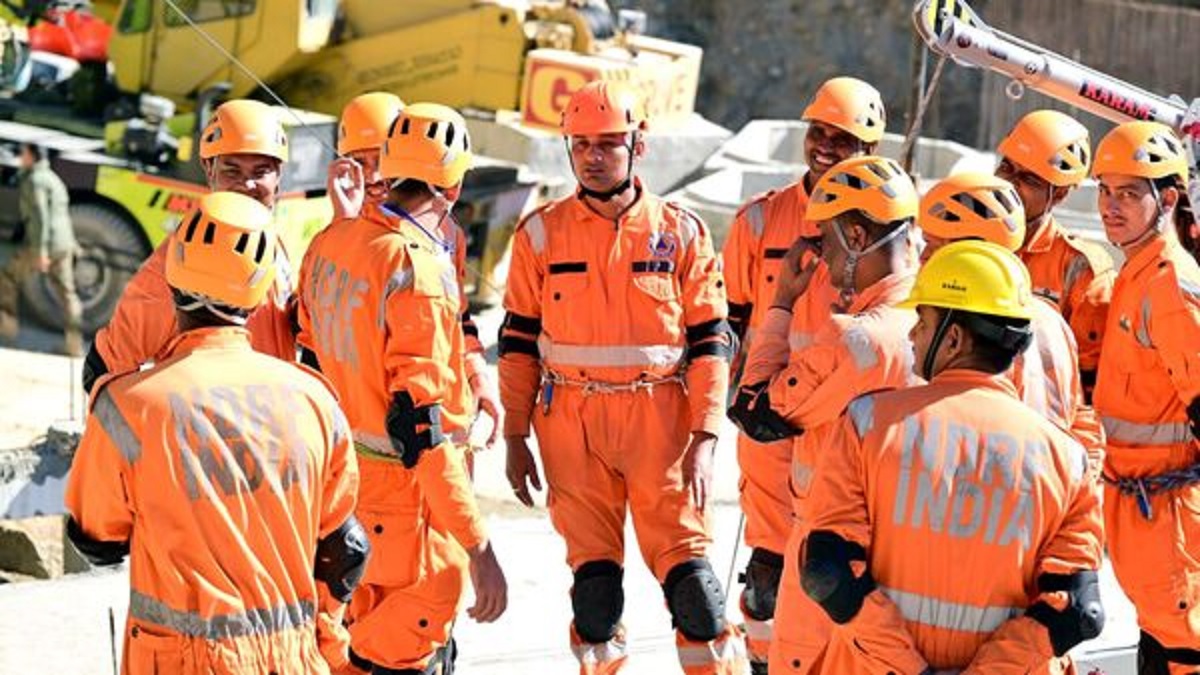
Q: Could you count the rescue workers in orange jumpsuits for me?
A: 11